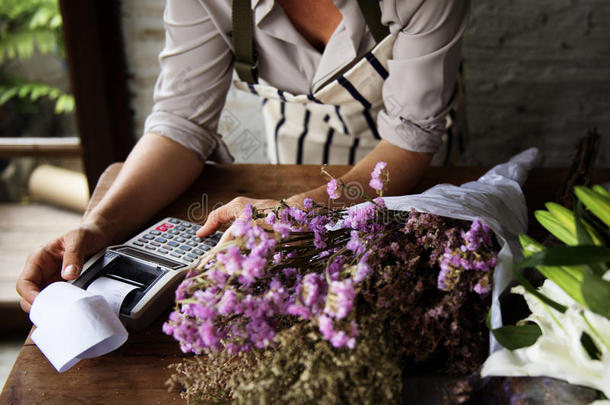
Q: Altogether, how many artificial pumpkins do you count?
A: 0